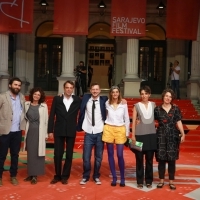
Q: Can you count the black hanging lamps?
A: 3